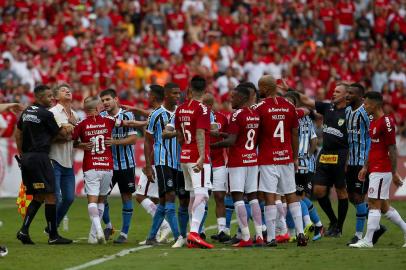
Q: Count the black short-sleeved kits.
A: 2